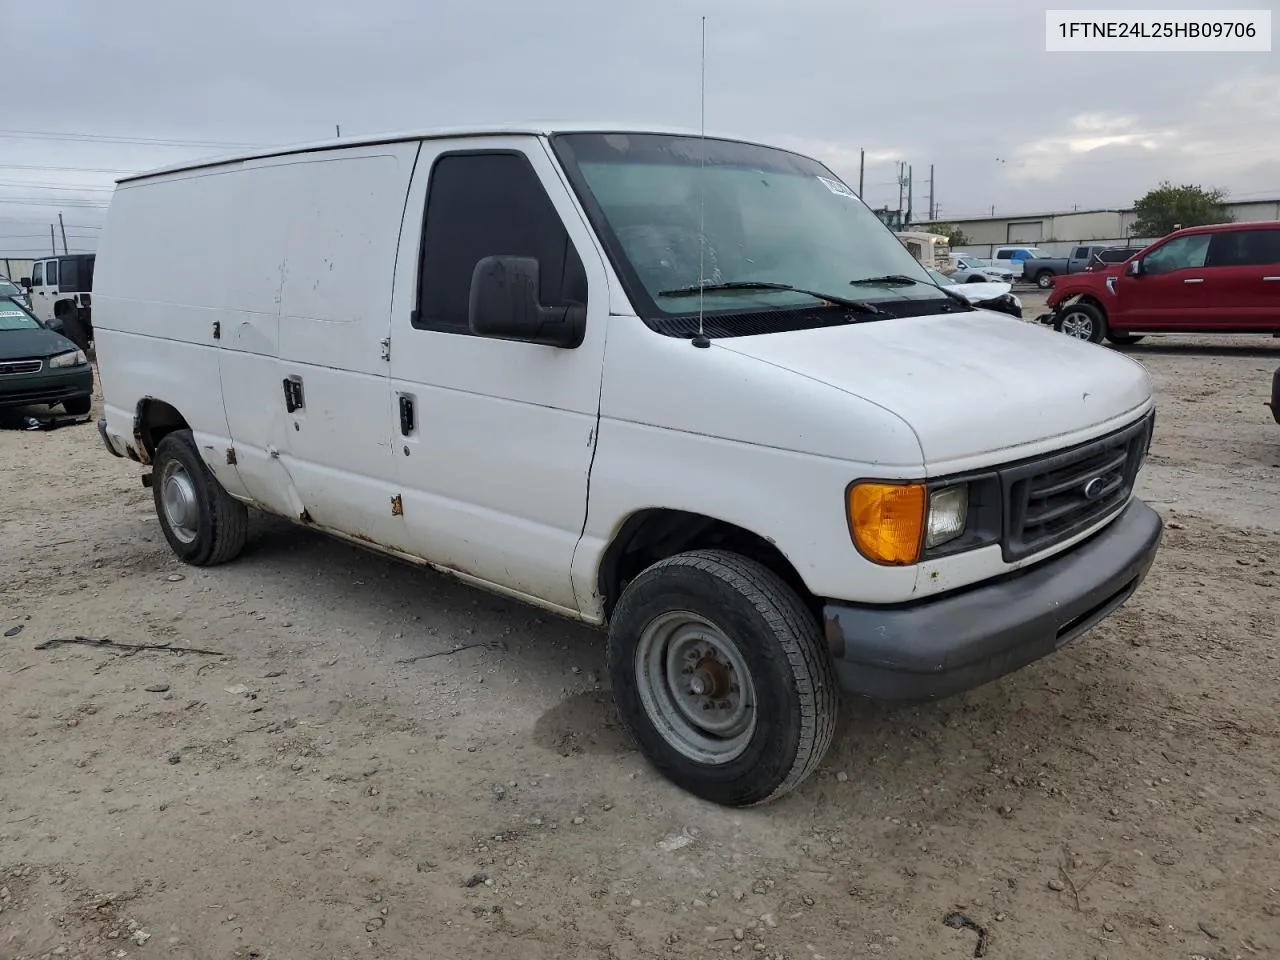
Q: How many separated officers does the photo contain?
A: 0